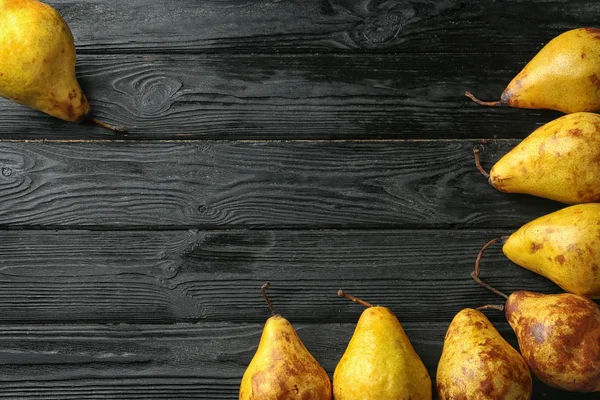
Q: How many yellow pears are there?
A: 8